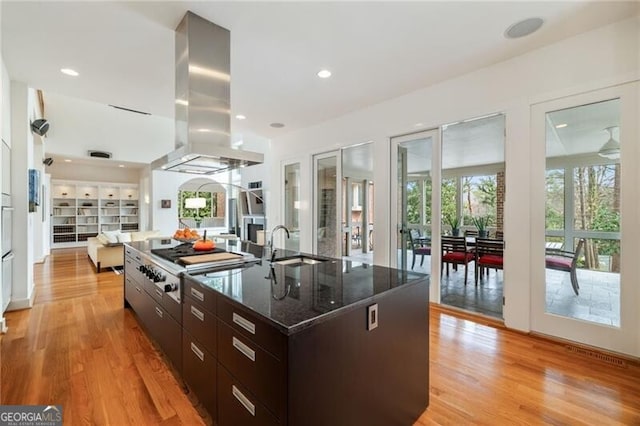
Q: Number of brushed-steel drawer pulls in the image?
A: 14